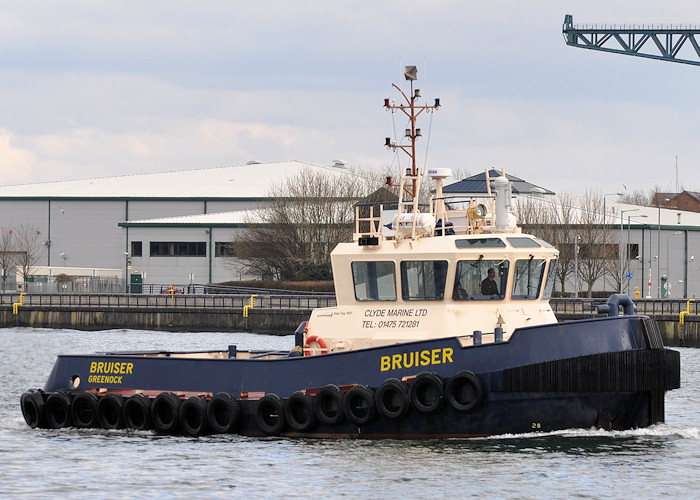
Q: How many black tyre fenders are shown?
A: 15